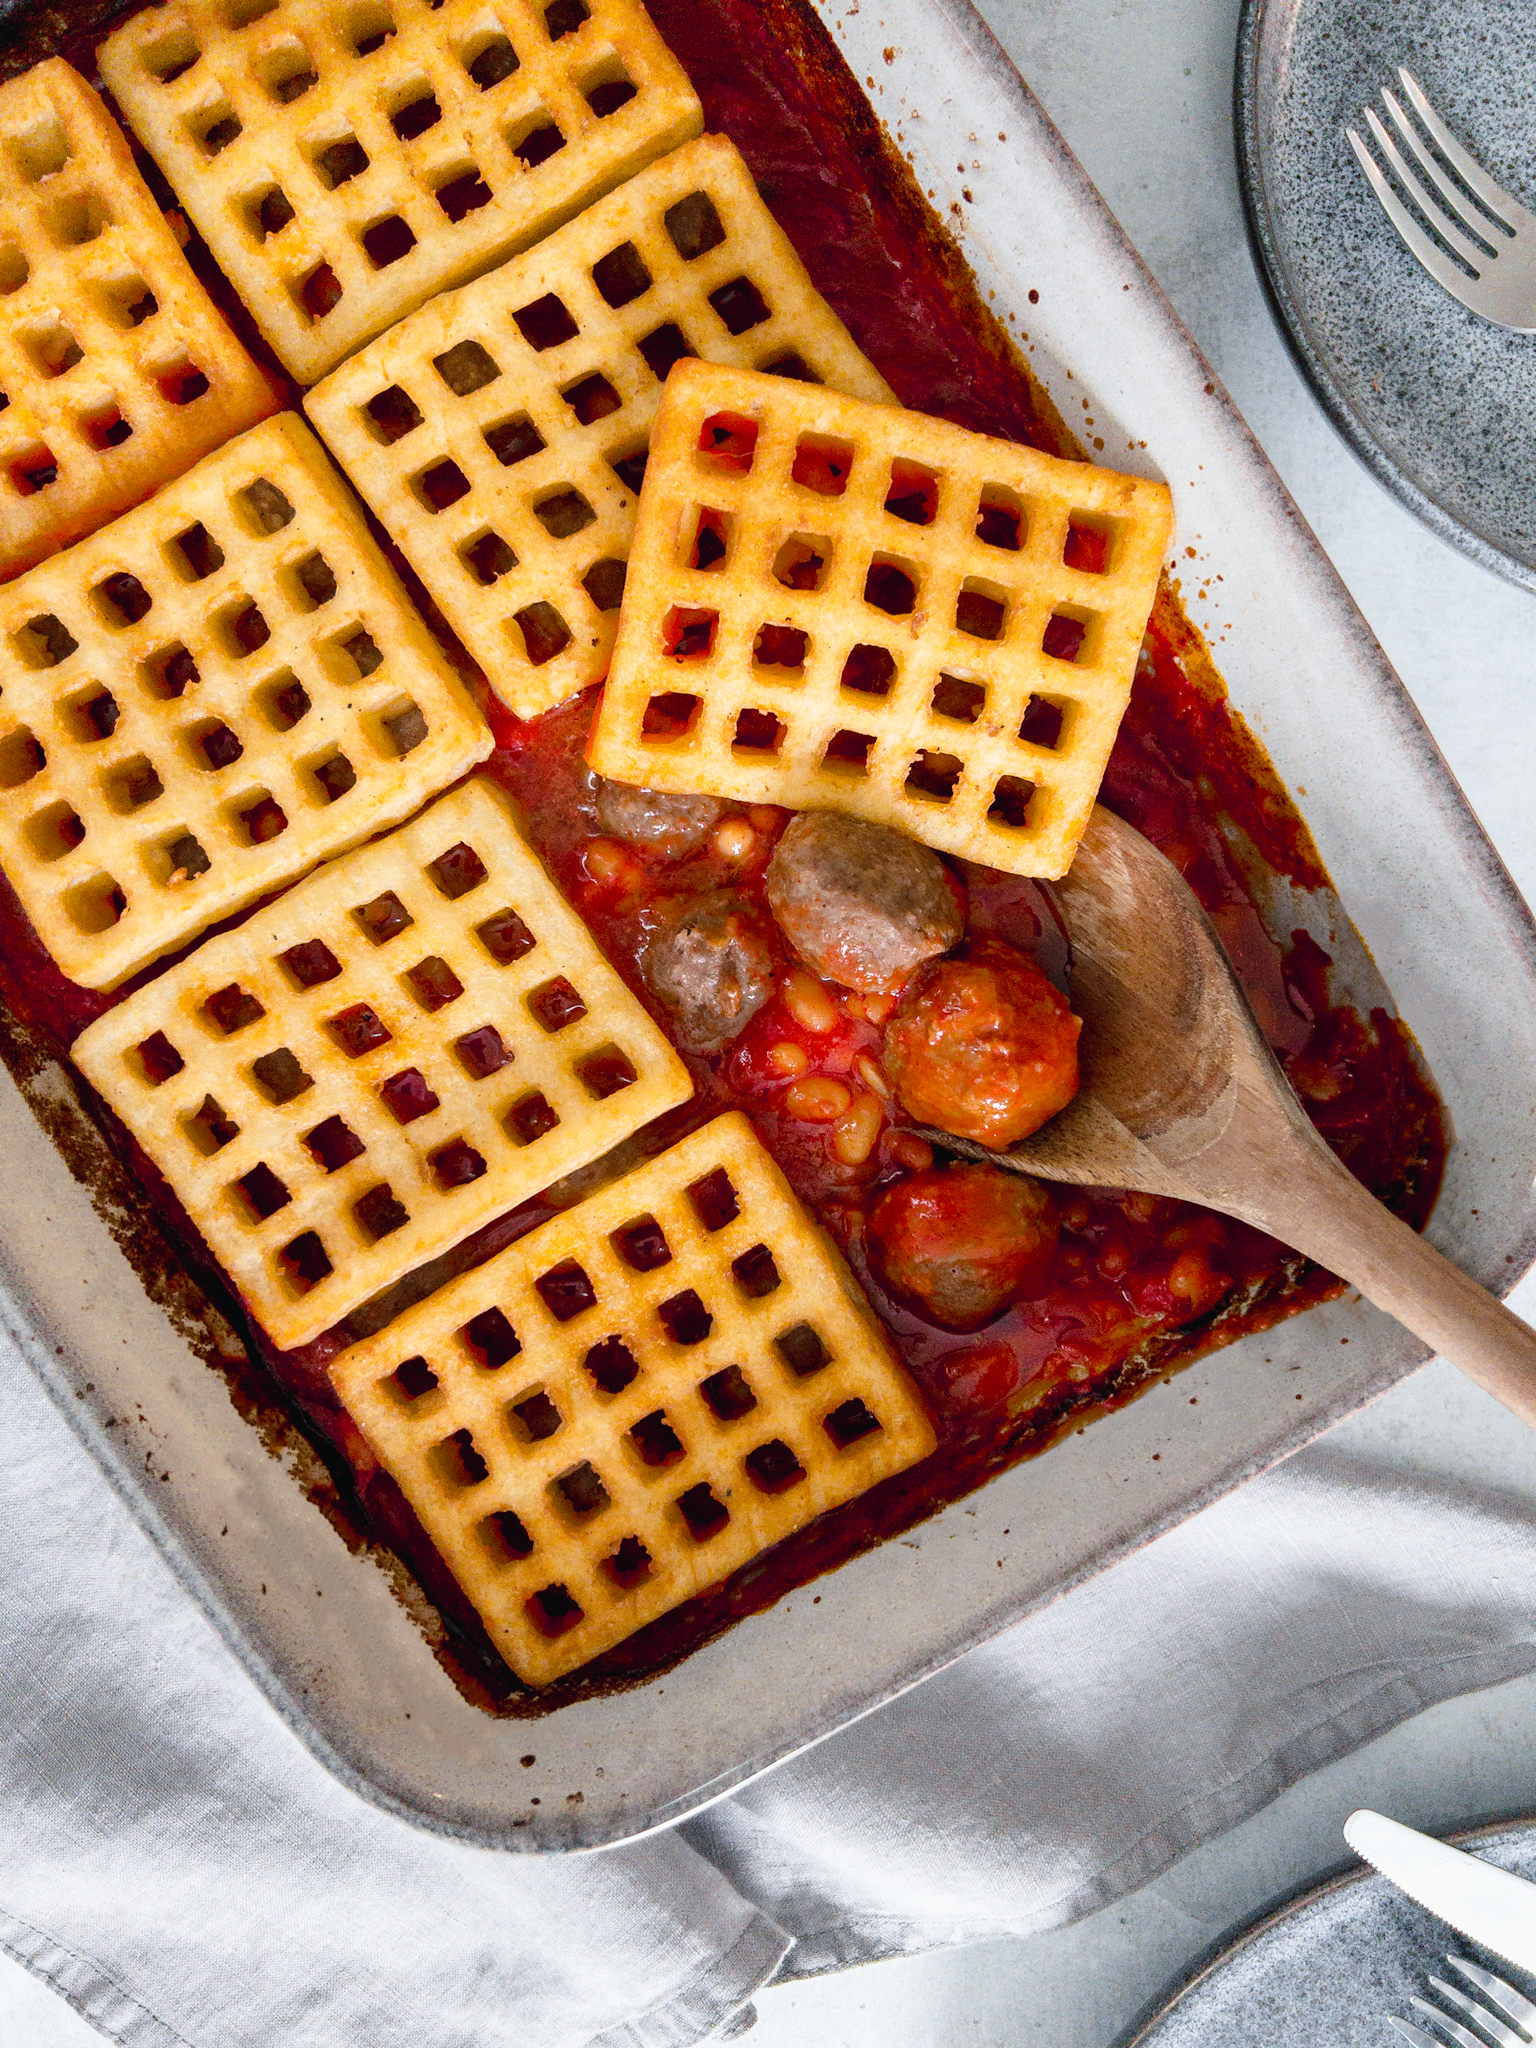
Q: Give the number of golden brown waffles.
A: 7